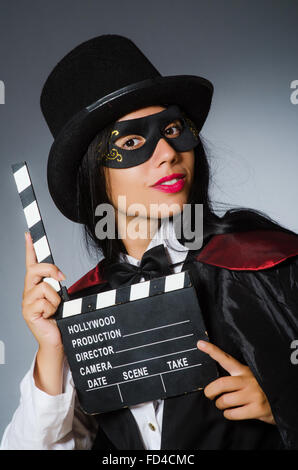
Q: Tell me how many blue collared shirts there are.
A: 0